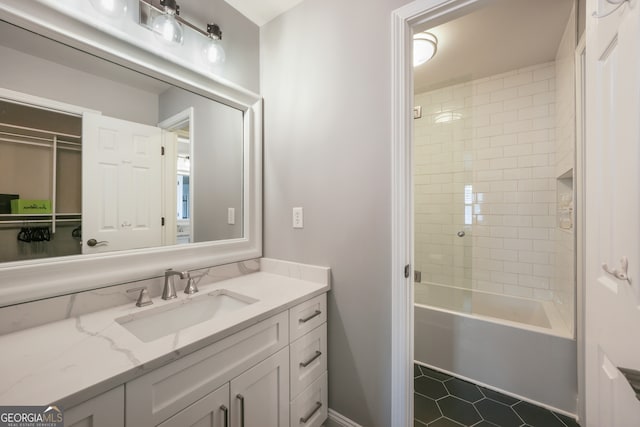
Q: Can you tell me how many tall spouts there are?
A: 1